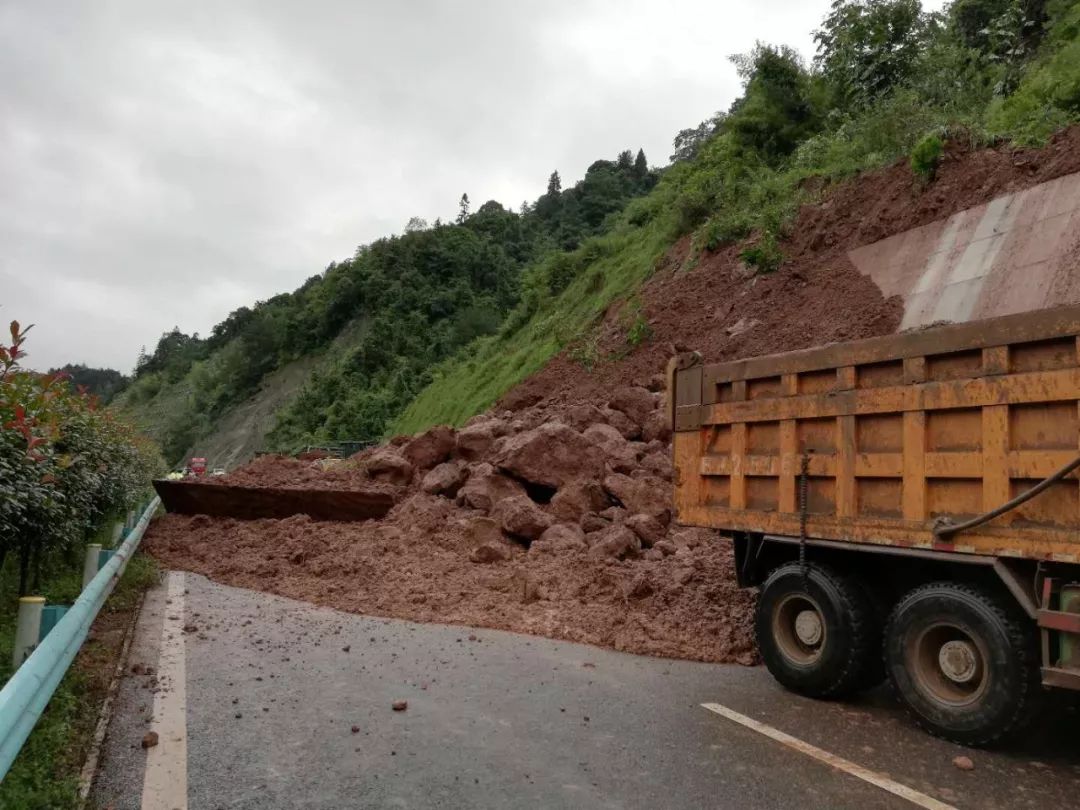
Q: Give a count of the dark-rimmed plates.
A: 0